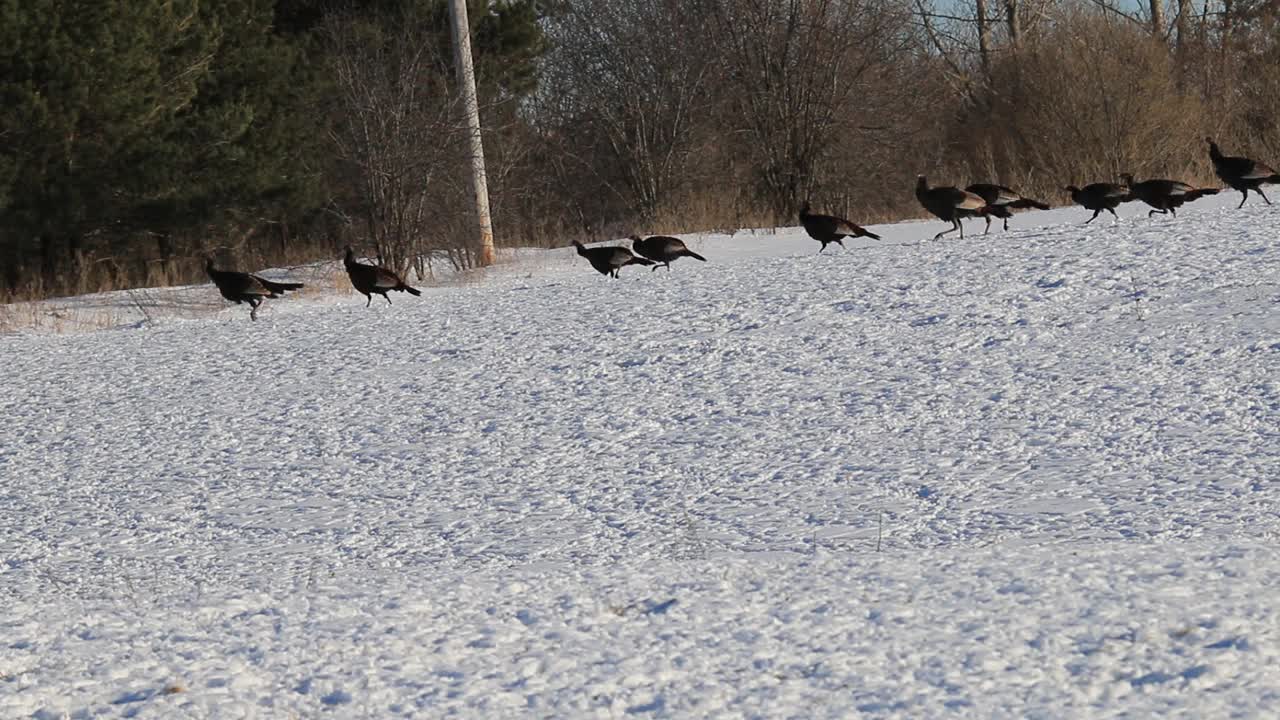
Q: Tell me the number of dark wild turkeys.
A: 10